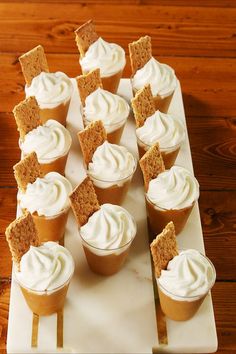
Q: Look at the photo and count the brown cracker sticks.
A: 12